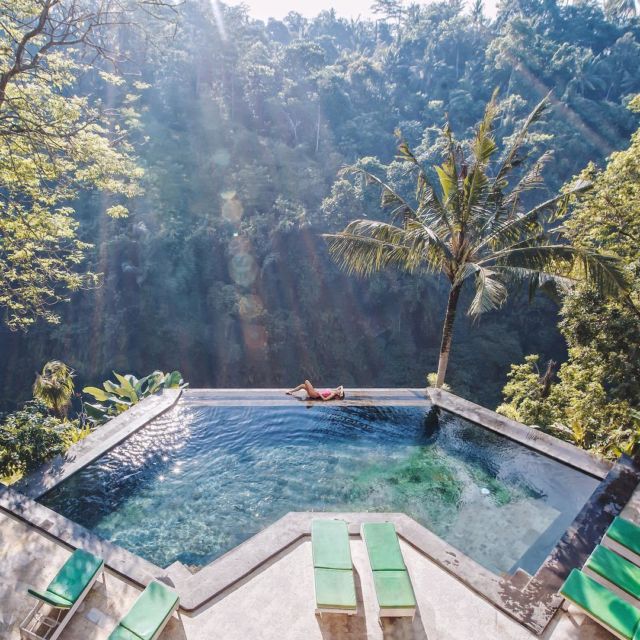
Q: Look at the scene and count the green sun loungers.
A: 7